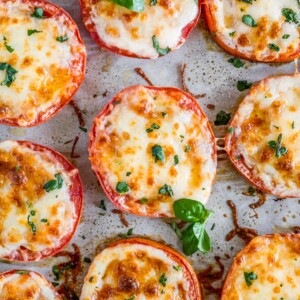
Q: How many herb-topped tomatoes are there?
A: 9